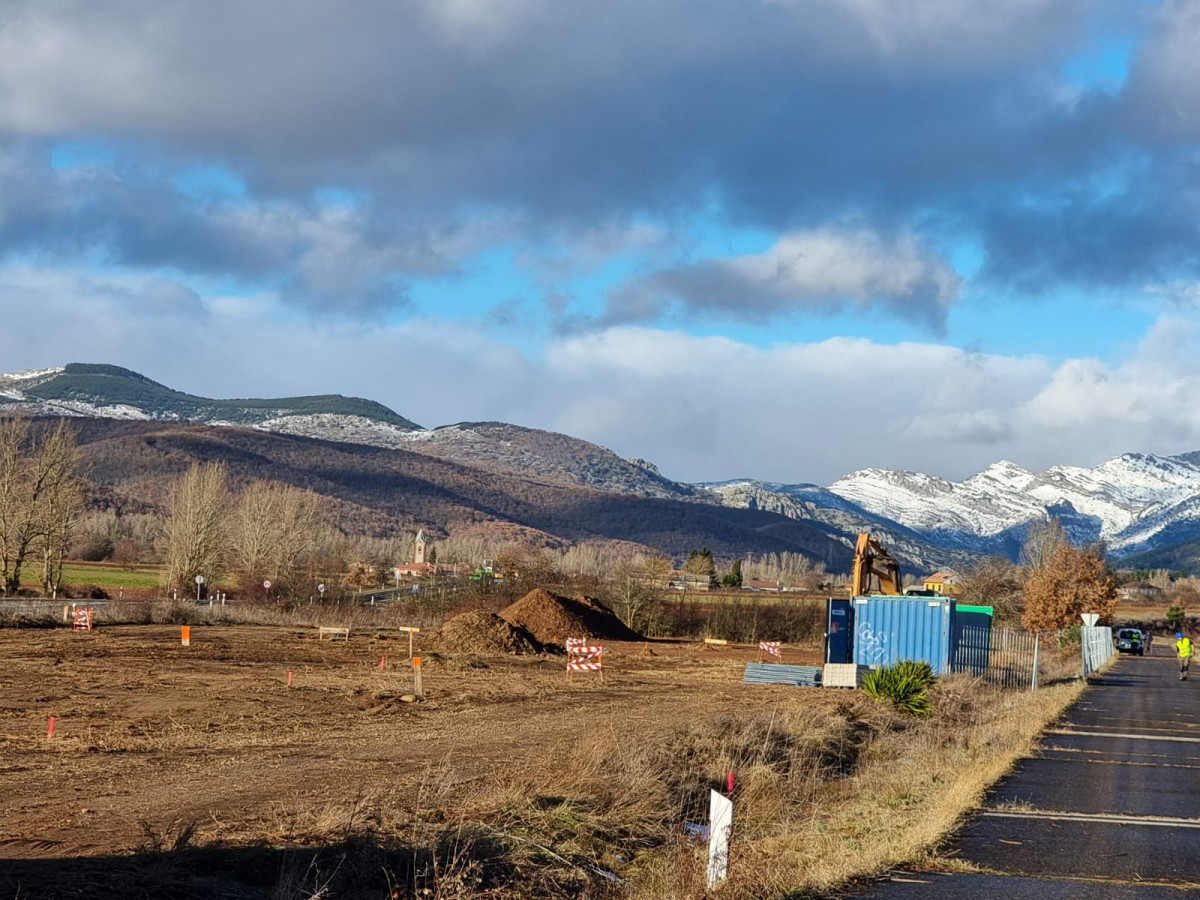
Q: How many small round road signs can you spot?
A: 3